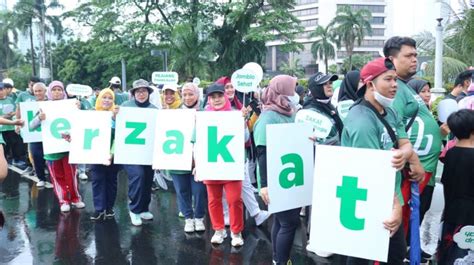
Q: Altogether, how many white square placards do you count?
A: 8